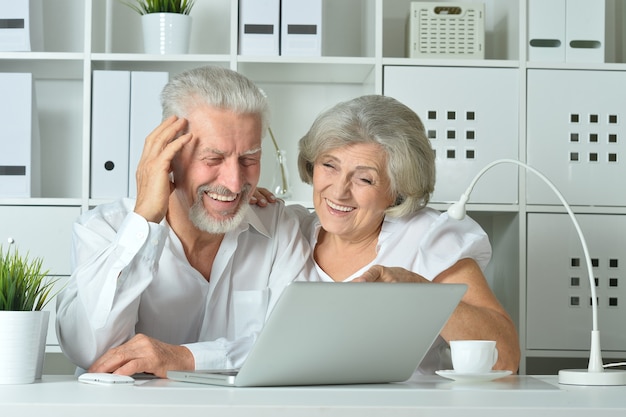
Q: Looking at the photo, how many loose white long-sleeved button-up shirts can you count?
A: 1